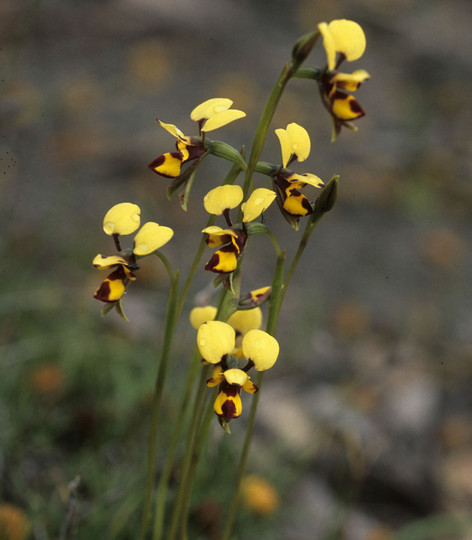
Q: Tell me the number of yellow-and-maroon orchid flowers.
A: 7